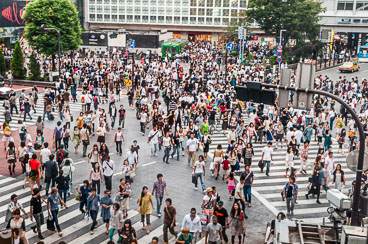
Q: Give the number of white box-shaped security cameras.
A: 1